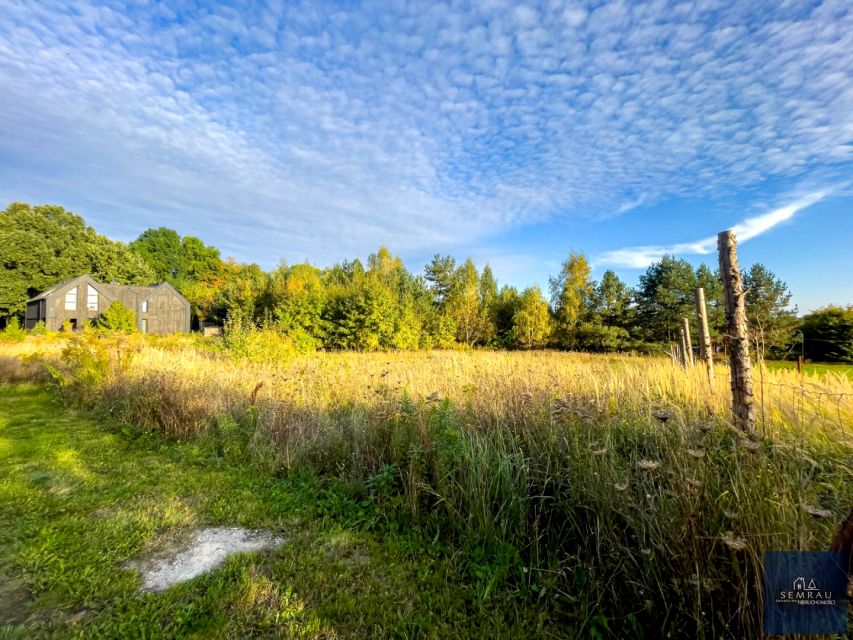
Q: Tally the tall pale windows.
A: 2